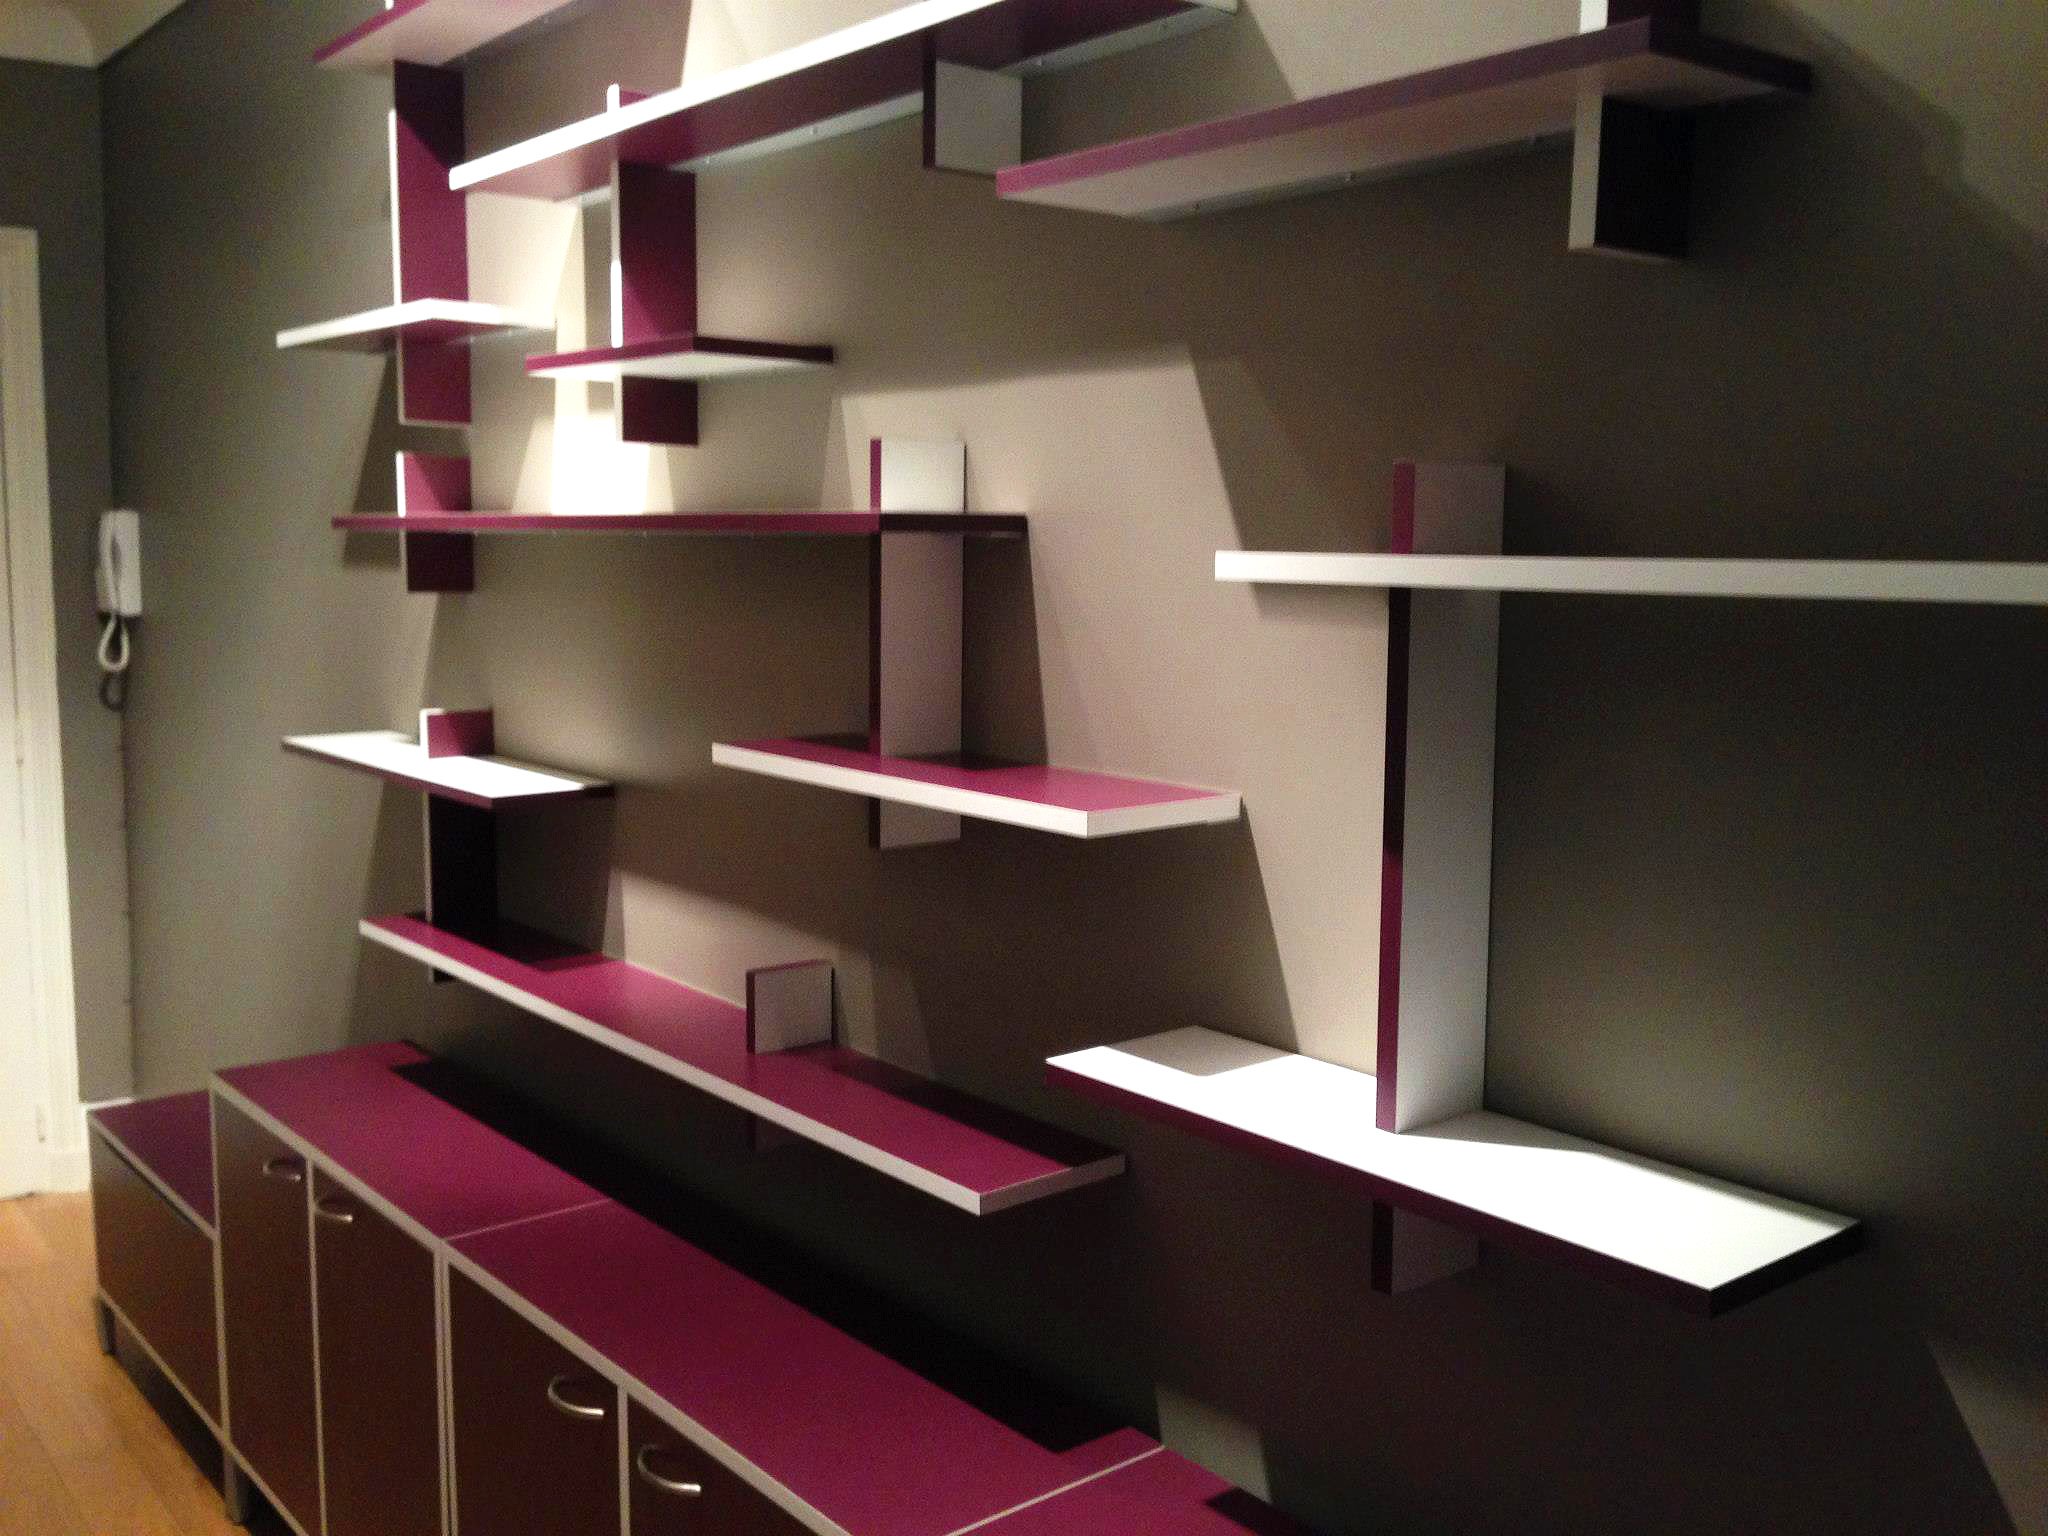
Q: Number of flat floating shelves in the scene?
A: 11